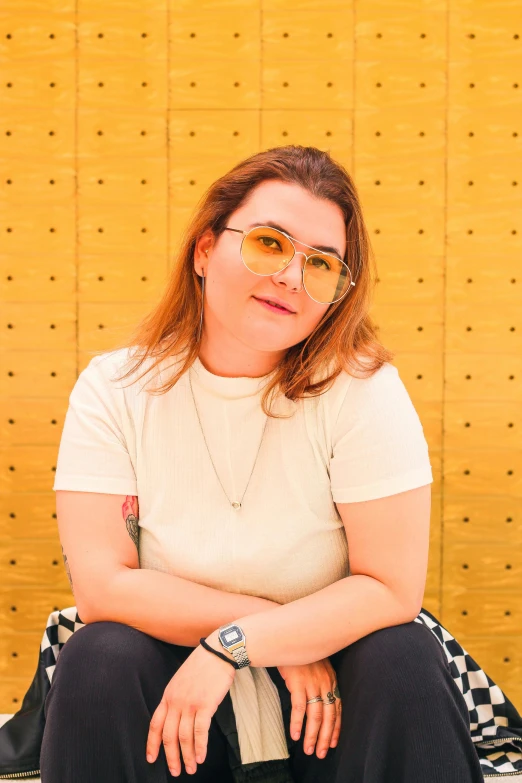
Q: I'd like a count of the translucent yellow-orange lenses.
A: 2